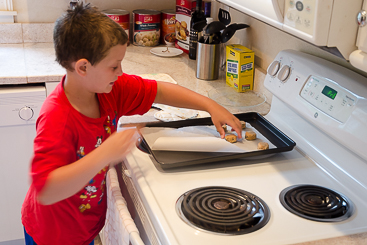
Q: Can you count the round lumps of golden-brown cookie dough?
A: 5